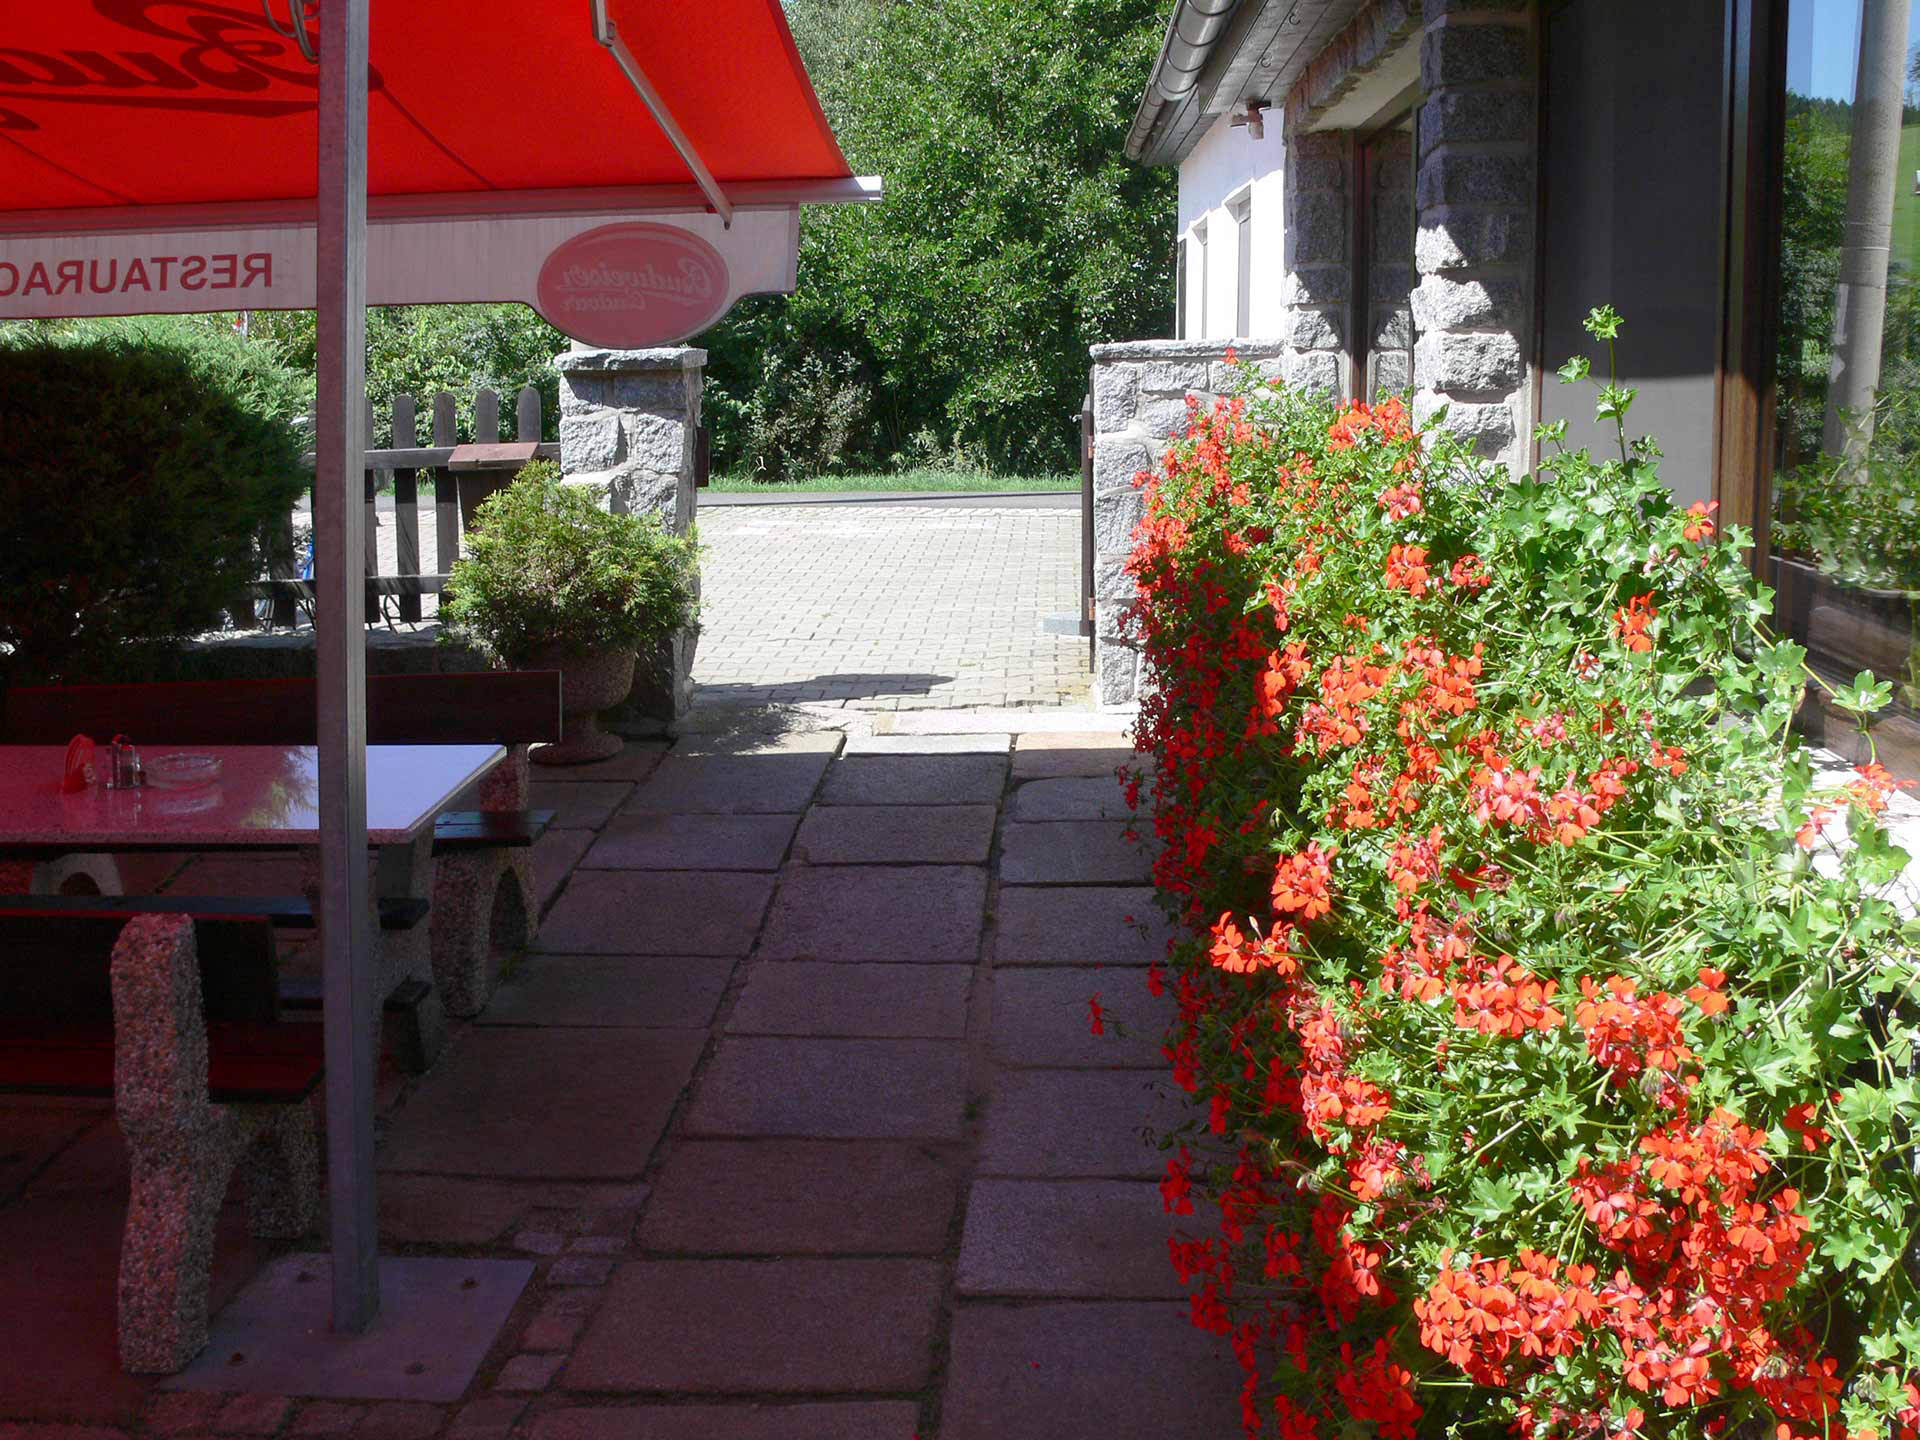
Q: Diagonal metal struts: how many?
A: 1